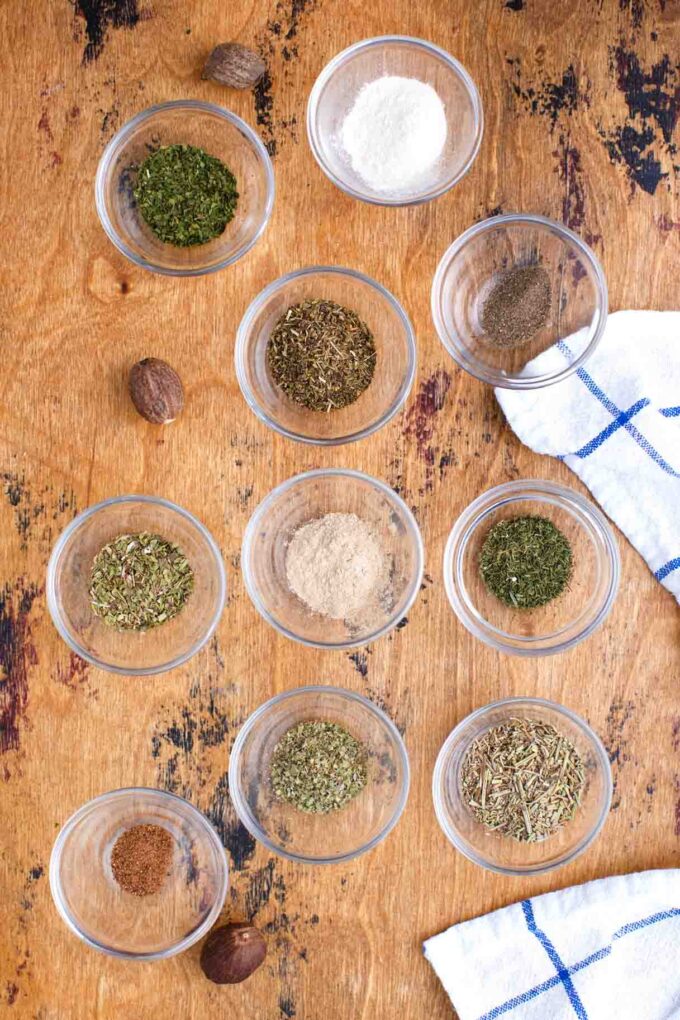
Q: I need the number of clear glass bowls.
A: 10